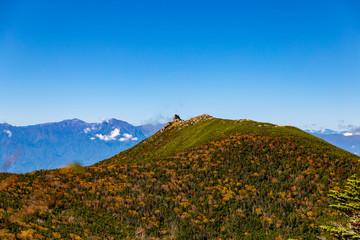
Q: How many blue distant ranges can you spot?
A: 2